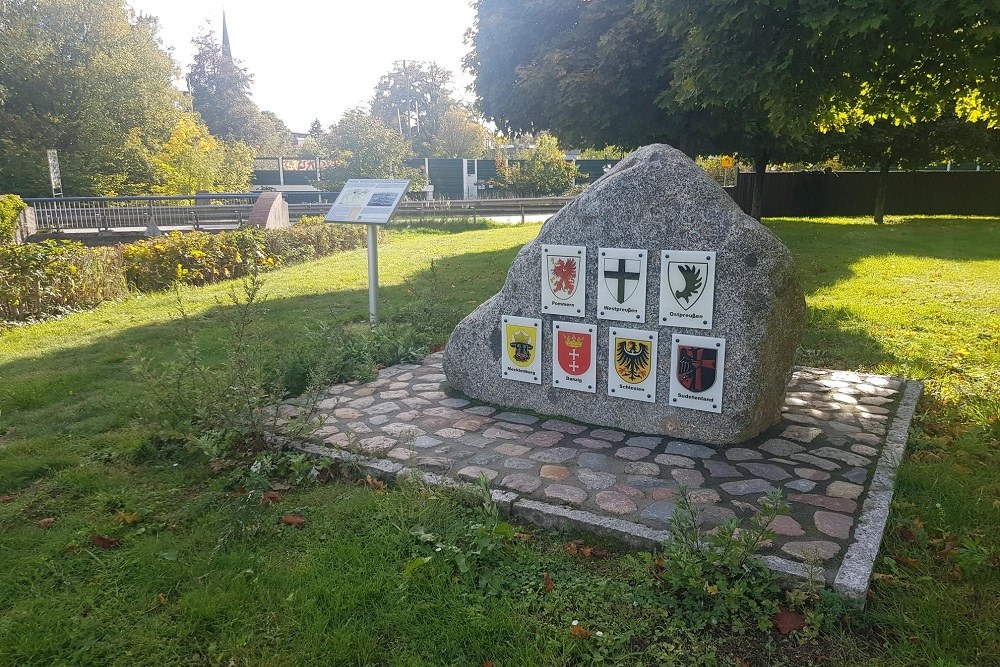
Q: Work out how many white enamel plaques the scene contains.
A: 7